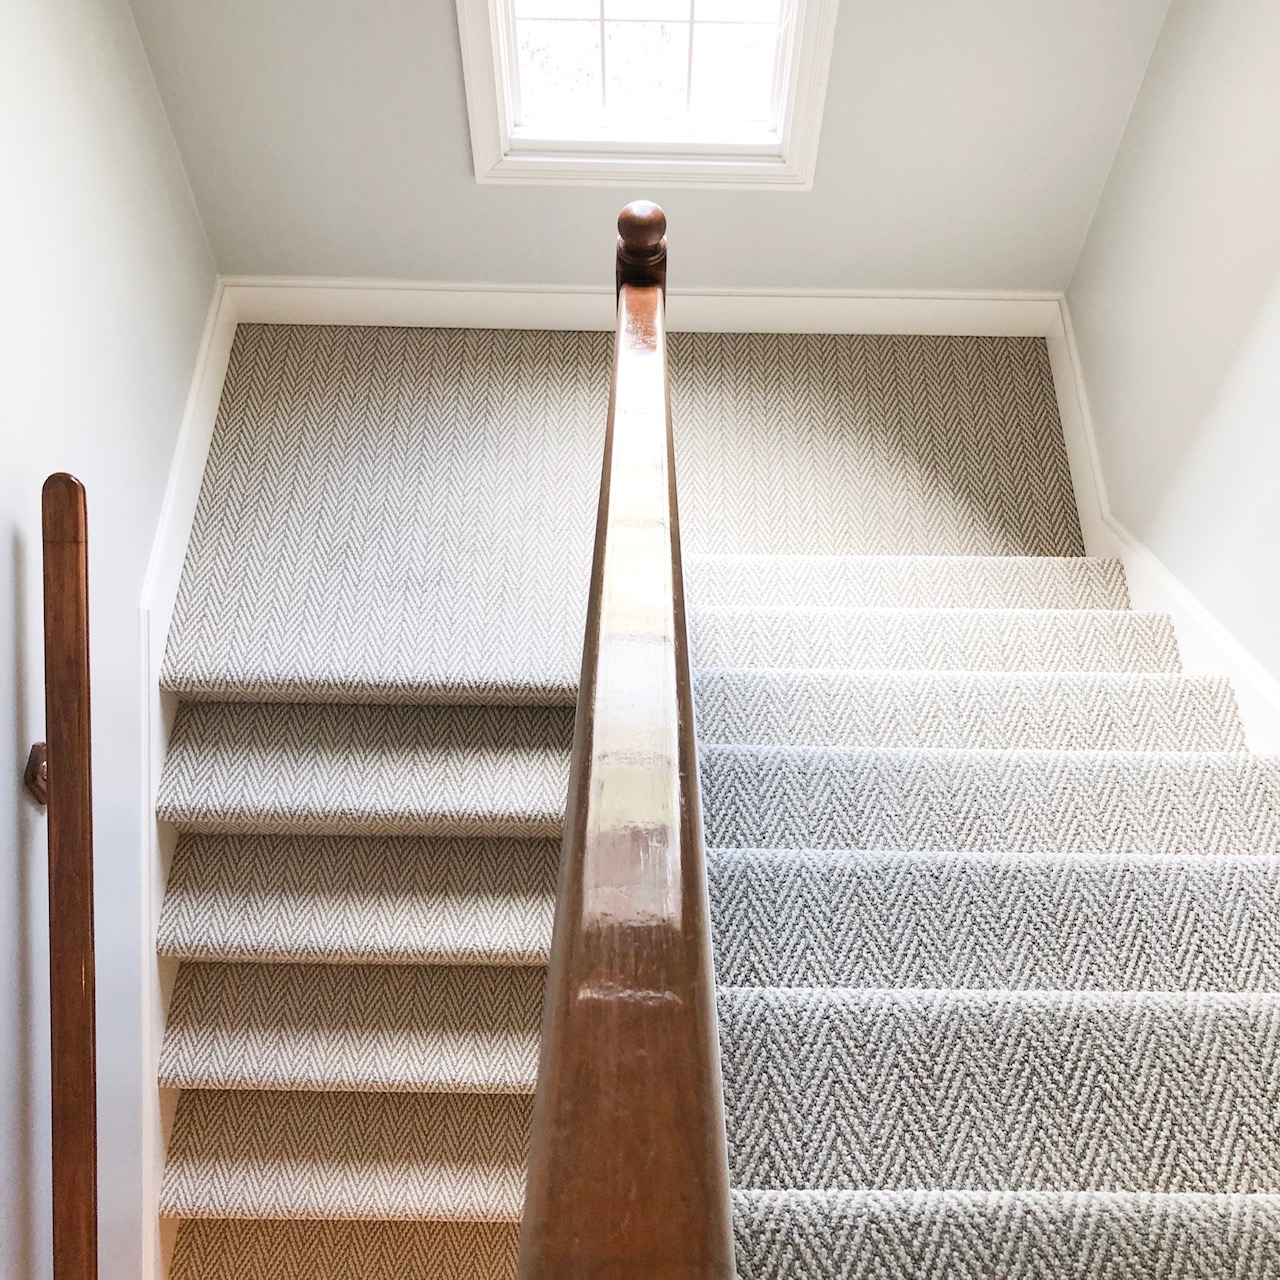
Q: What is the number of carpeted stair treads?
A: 12